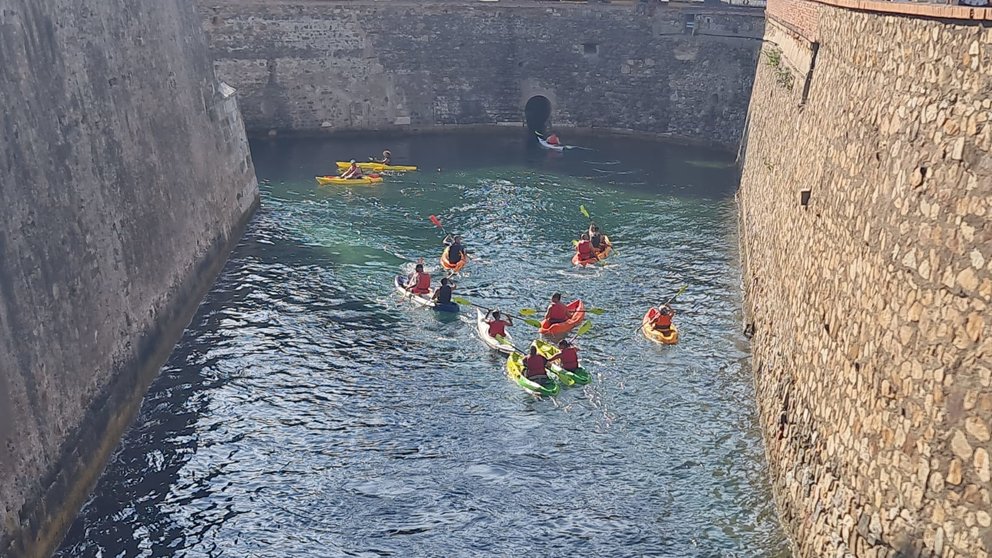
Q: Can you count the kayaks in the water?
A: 11